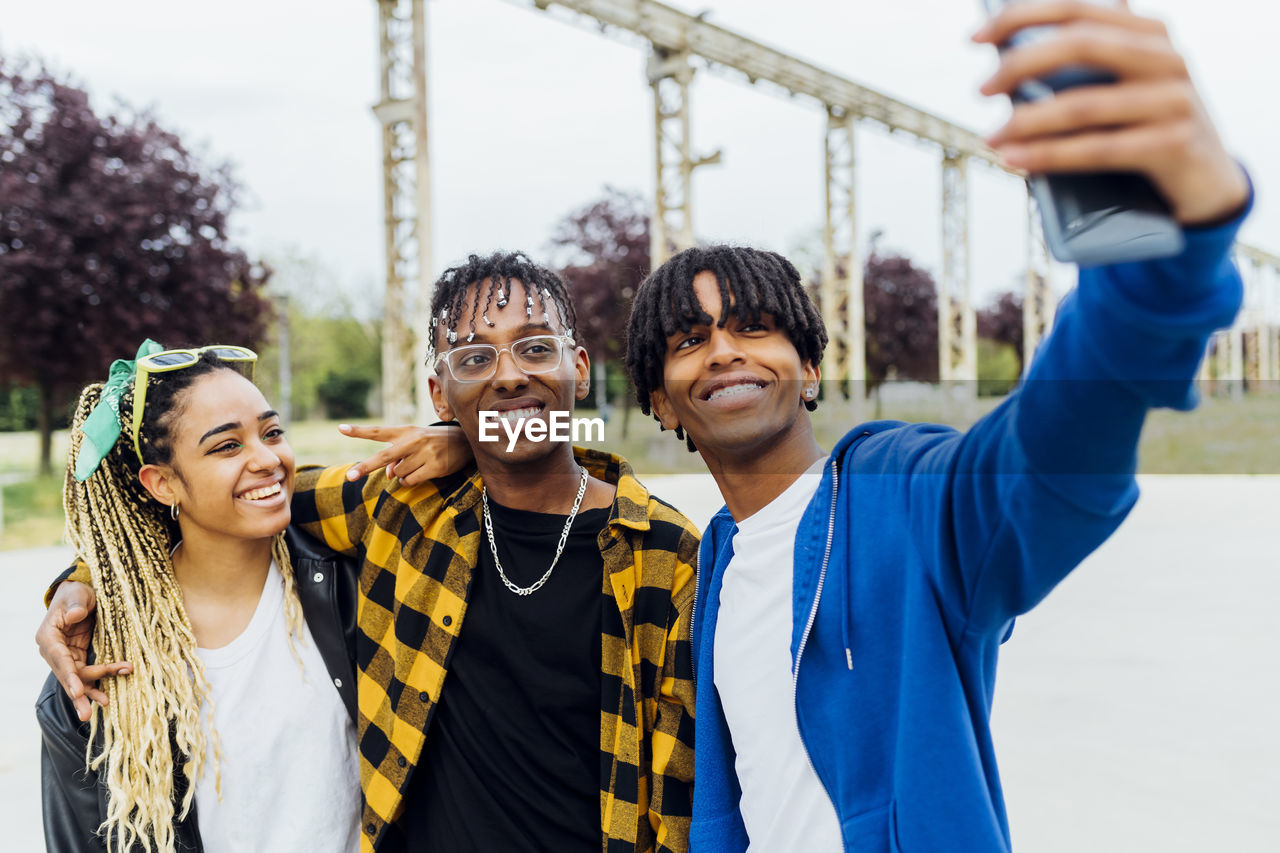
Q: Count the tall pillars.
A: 5